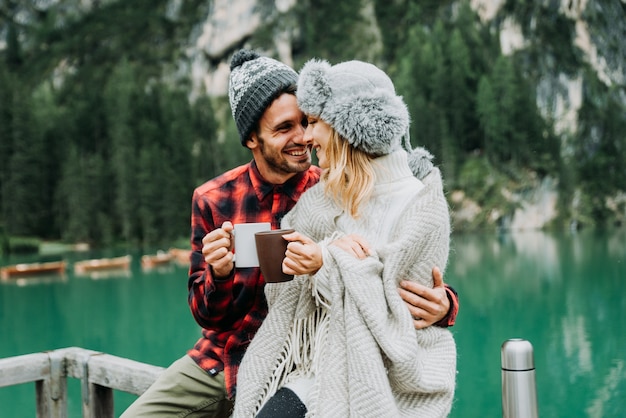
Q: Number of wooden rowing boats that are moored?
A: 4